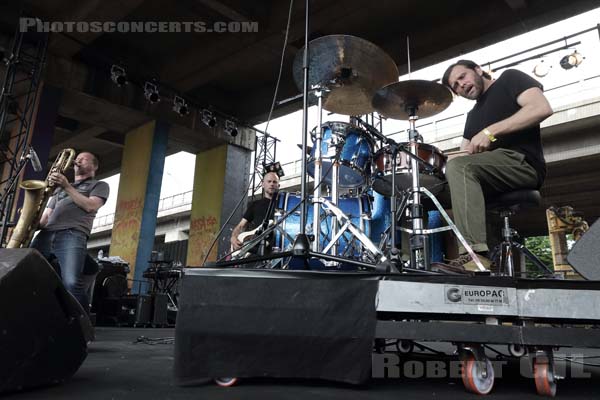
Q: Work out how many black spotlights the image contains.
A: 5